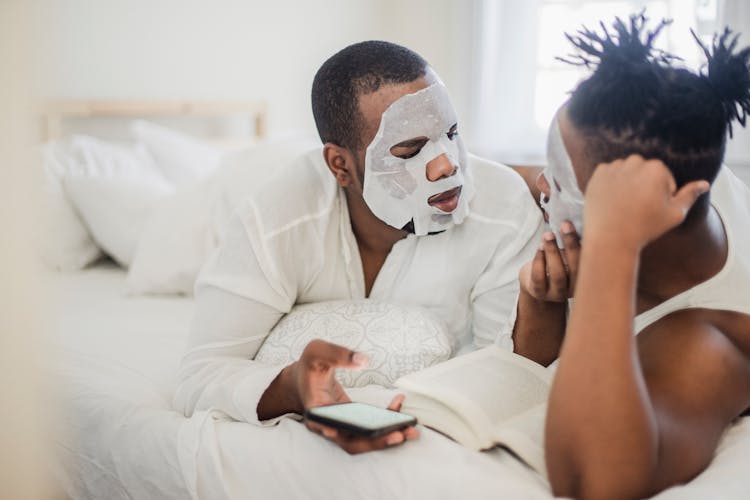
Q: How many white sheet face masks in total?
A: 2